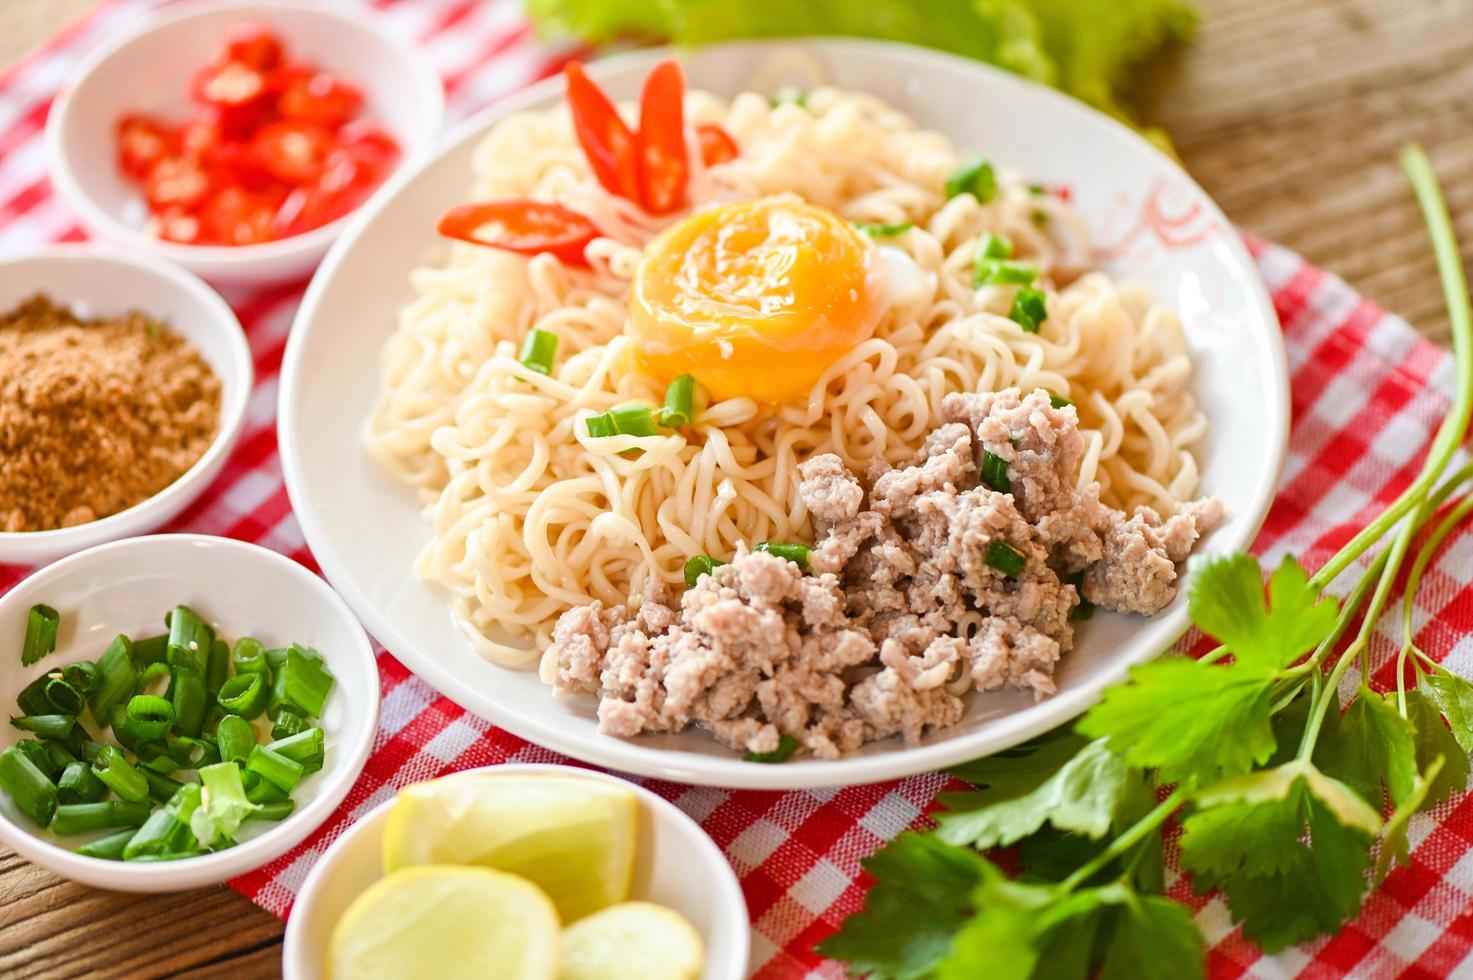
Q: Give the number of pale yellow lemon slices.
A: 3